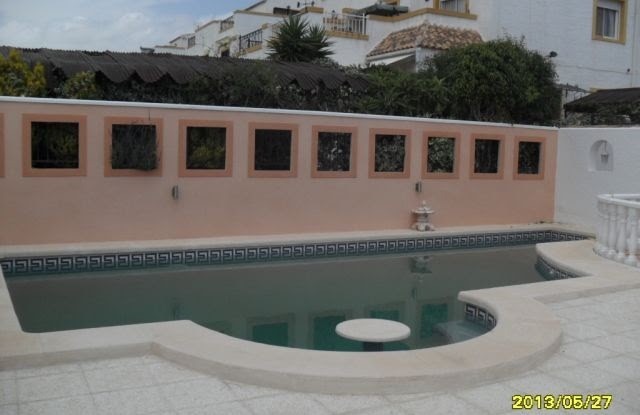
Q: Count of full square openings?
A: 9